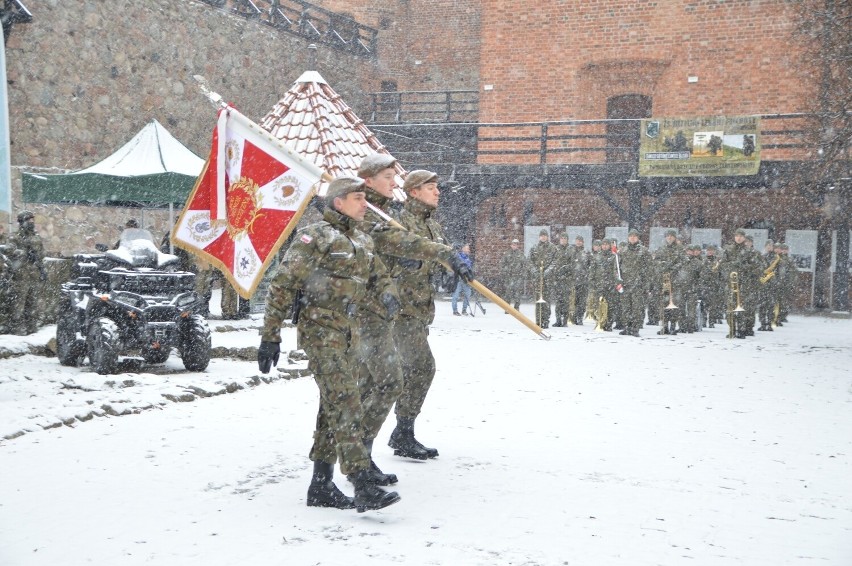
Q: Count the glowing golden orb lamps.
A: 0